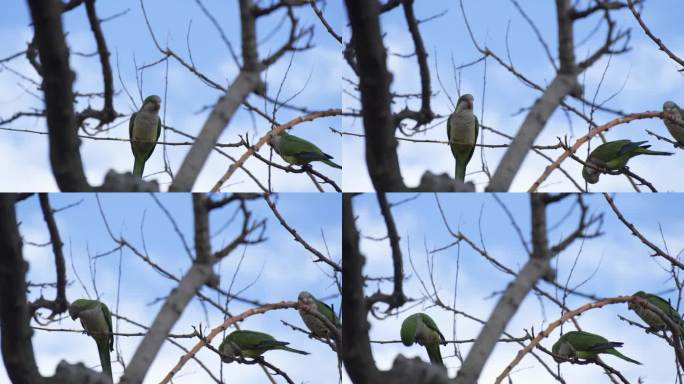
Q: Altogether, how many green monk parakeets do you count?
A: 11